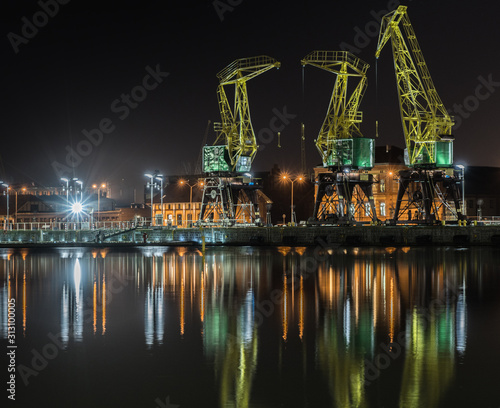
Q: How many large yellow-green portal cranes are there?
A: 3